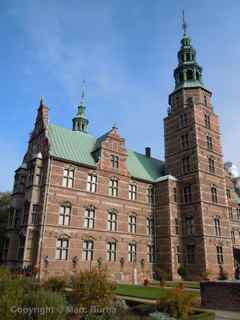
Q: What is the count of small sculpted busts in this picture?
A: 5